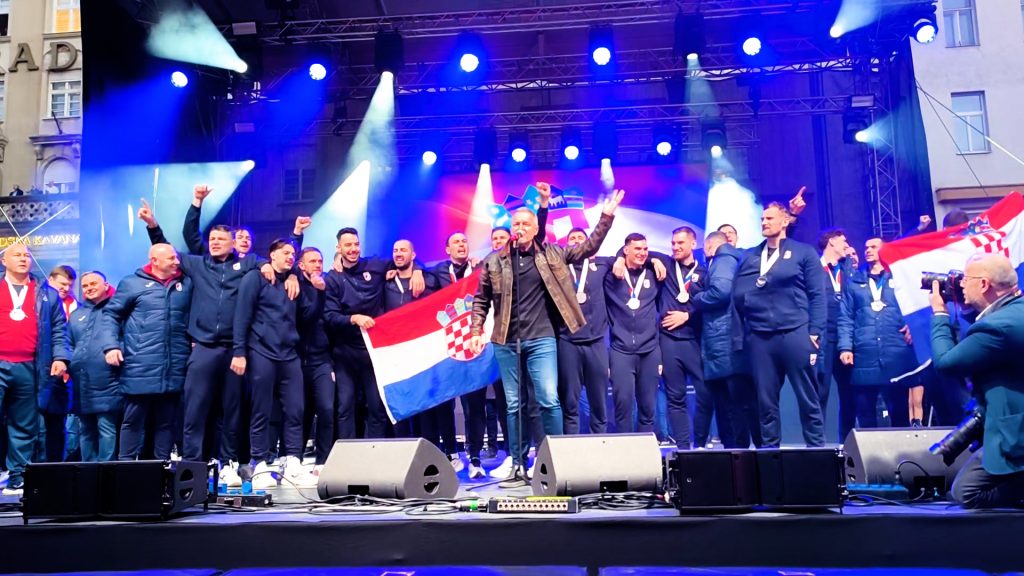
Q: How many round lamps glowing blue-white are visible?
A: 10